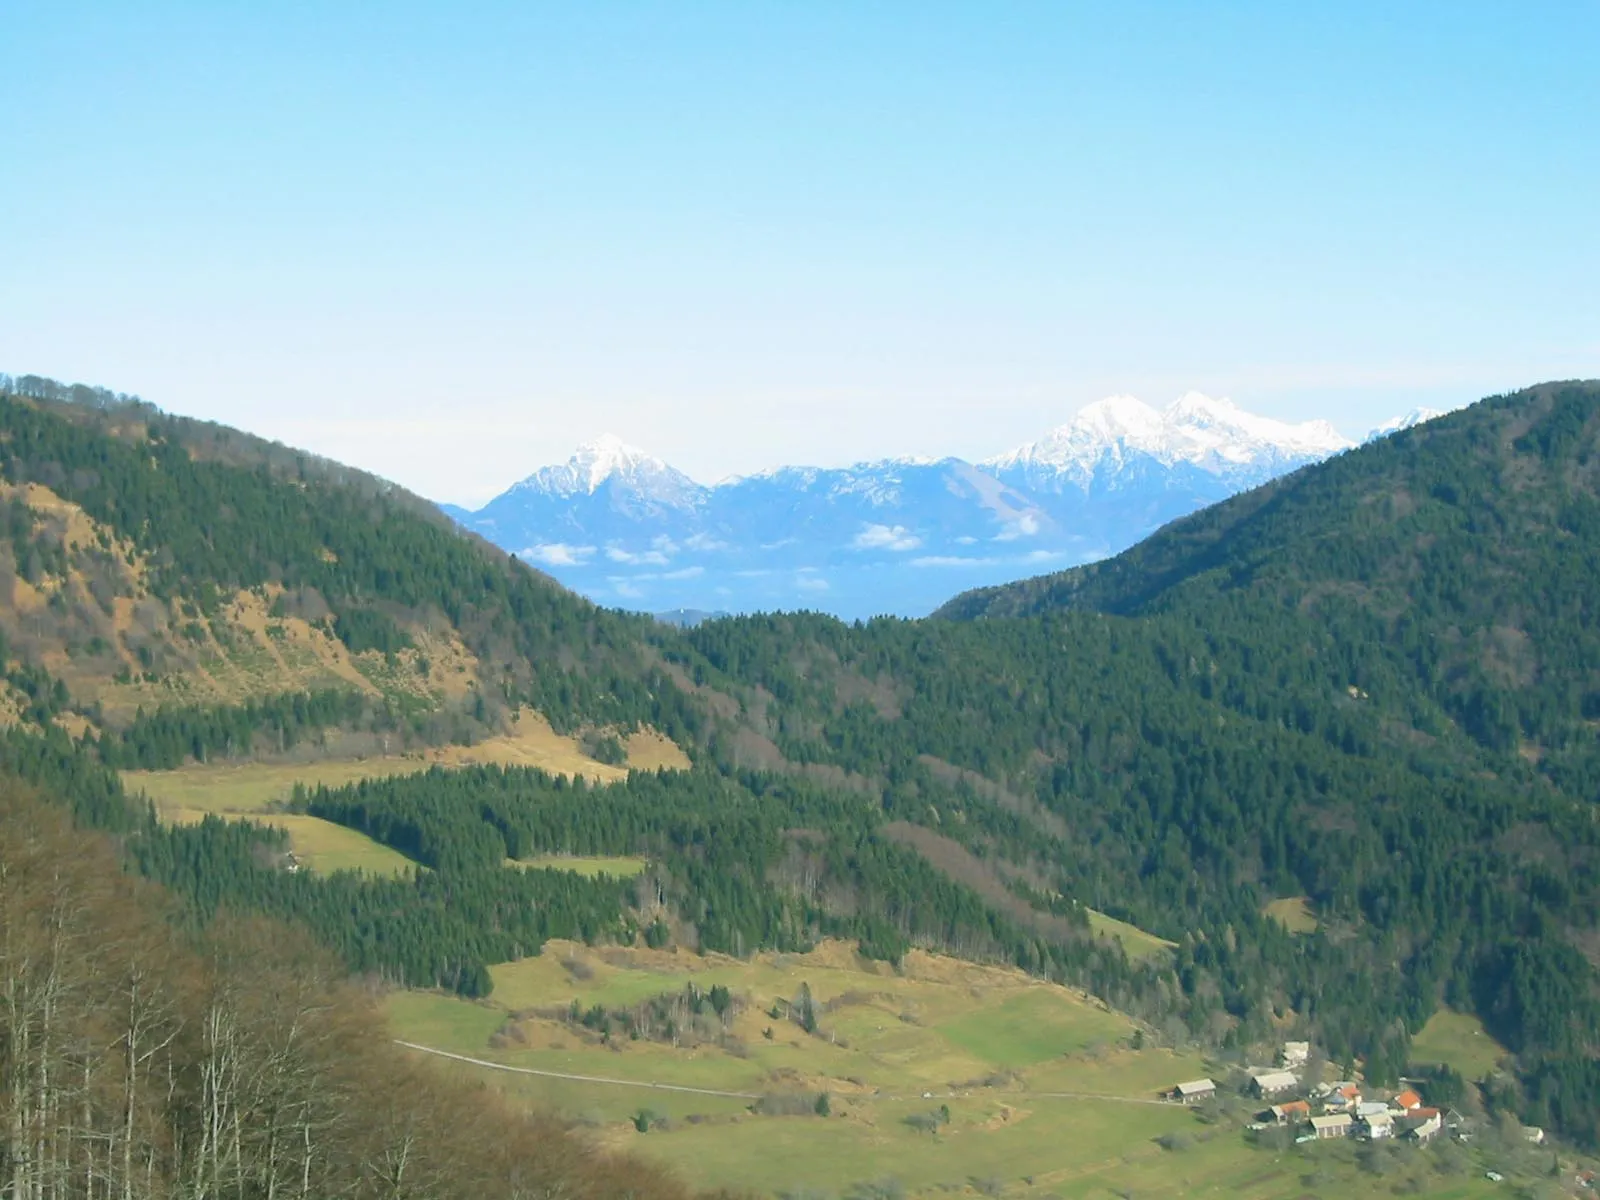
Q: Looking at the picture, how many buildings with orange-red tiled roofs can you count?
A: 4